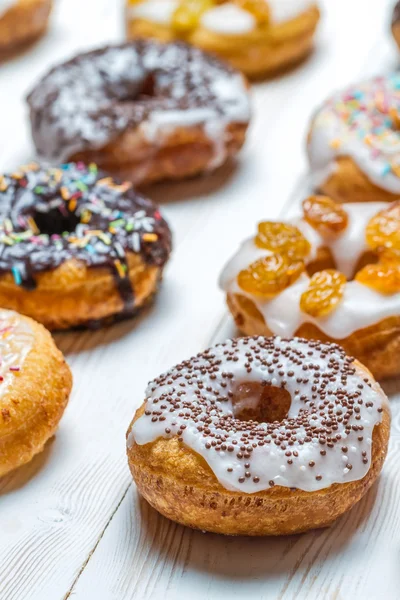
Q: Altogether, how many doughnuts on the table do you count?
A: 9